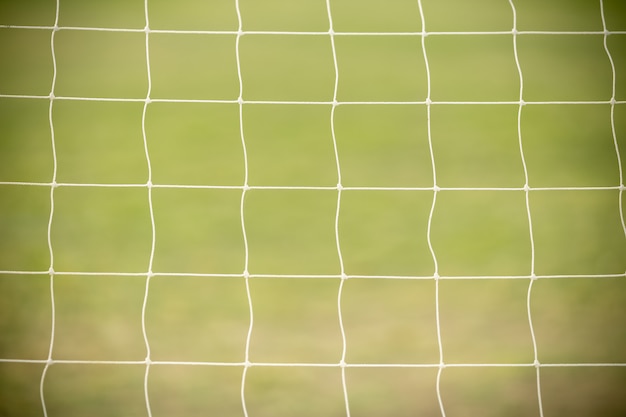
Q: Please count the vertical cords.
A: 7